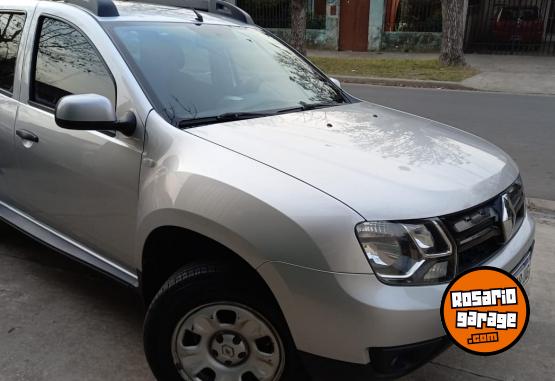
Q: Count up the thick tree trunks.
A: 2